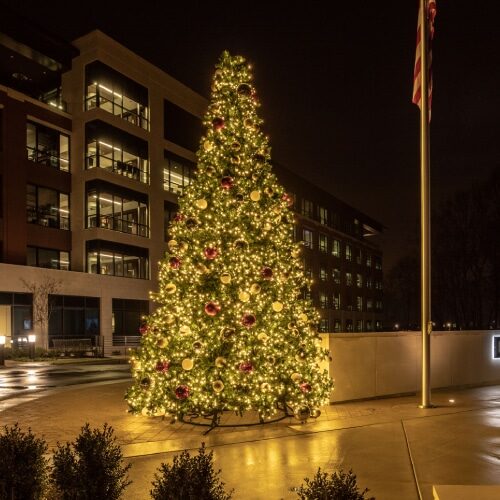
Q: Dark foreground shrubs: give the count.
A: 4